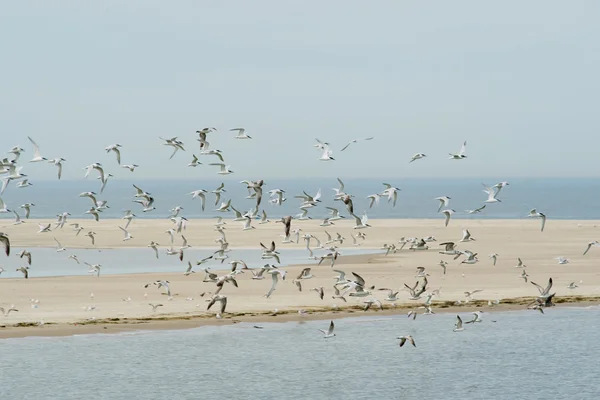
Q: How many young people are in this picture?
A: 0